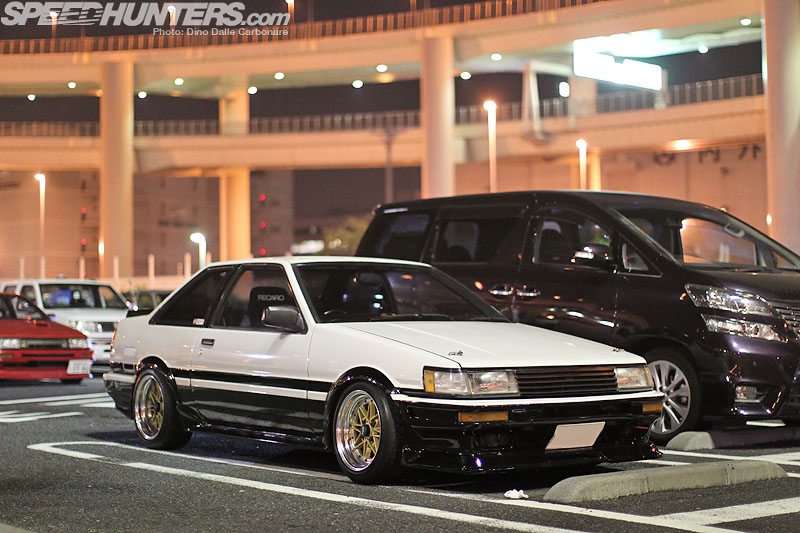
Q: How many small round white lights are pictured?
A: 12